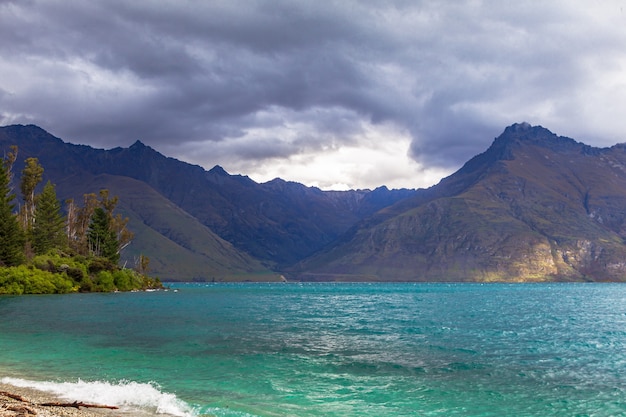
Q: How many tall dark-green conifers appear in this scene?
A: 3